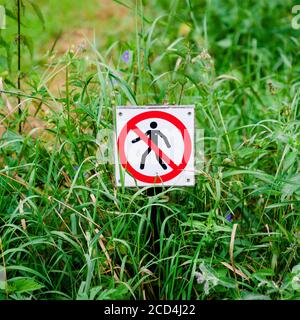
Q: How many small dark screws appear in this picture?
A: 4